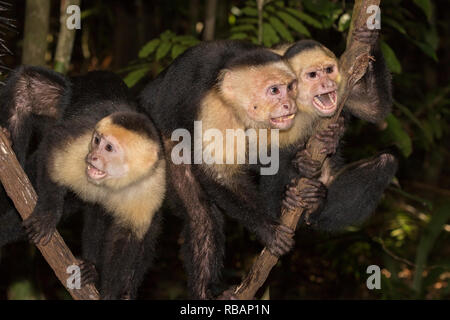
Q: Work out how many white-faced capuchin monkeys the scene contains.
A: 3